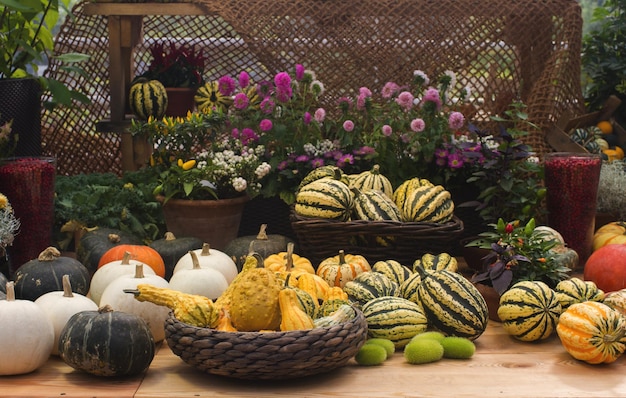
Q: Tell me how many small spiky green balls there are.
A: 5